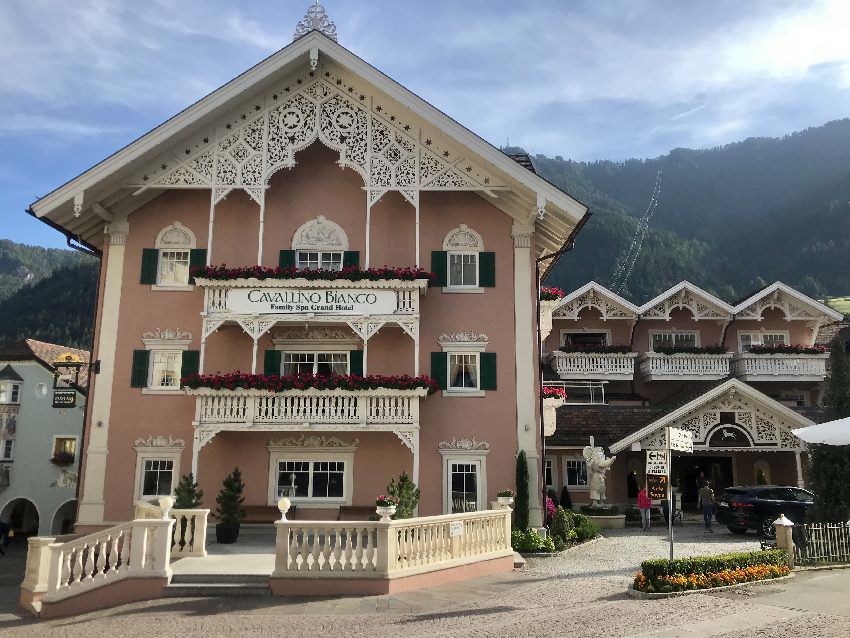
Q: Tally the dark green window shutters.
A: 12